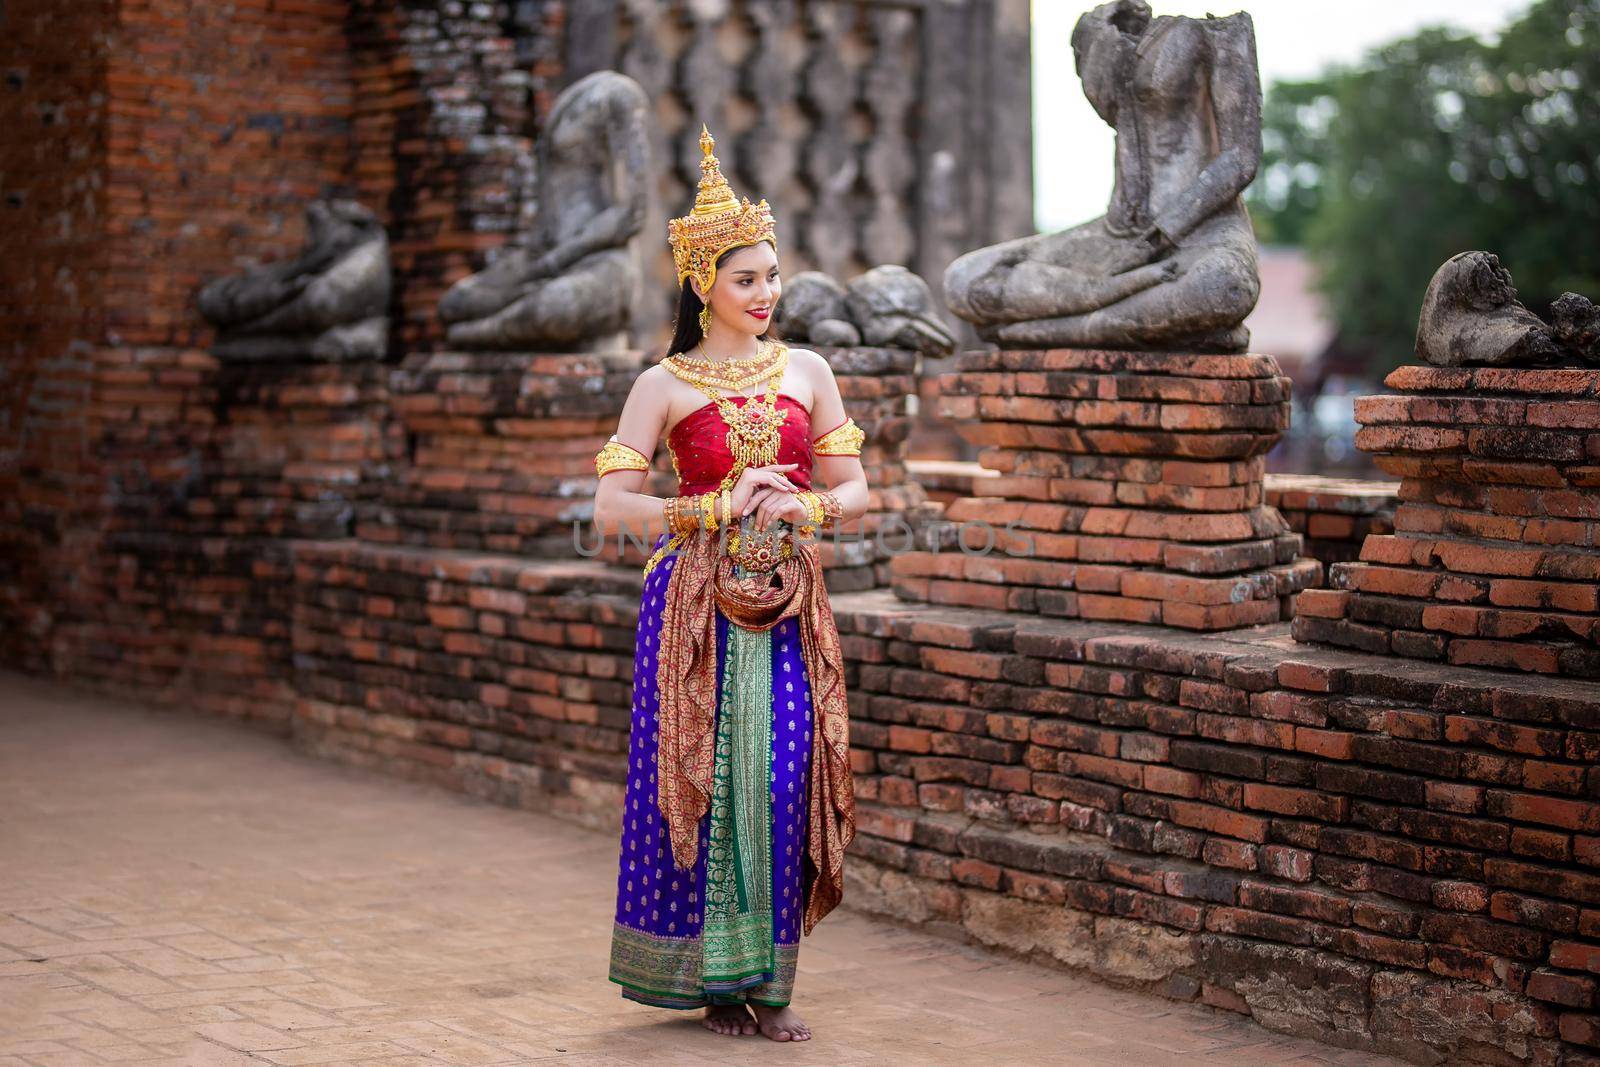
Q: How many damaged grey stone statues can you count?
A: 5